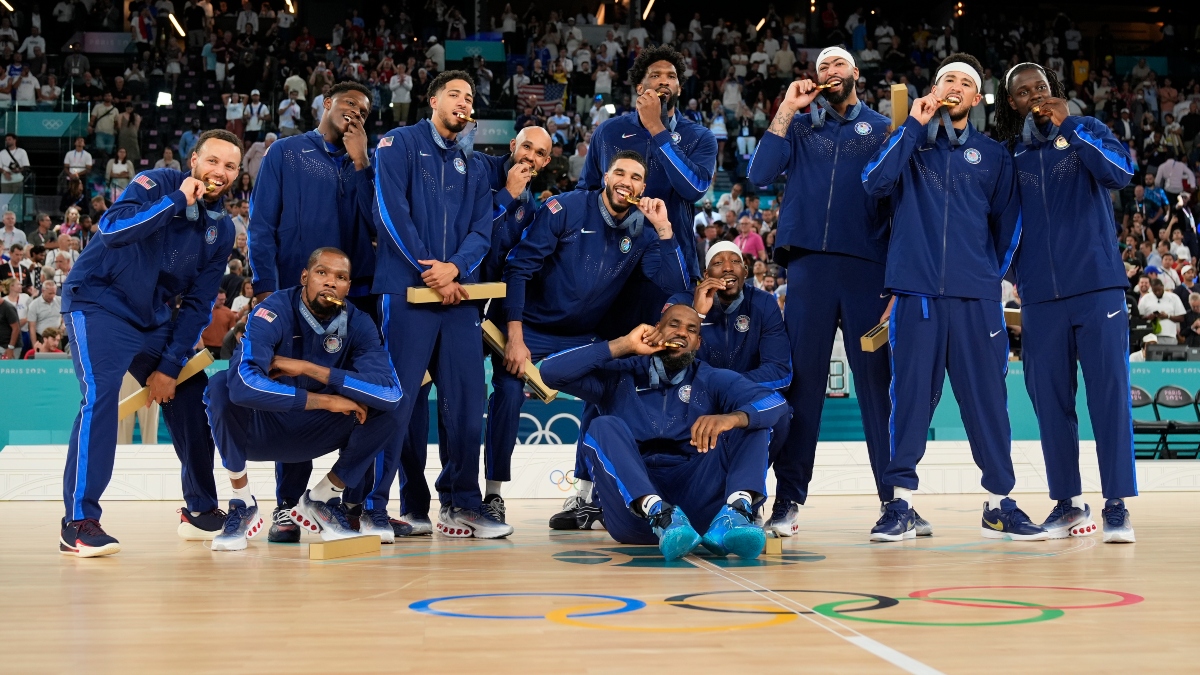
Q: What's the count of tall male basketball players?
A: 12